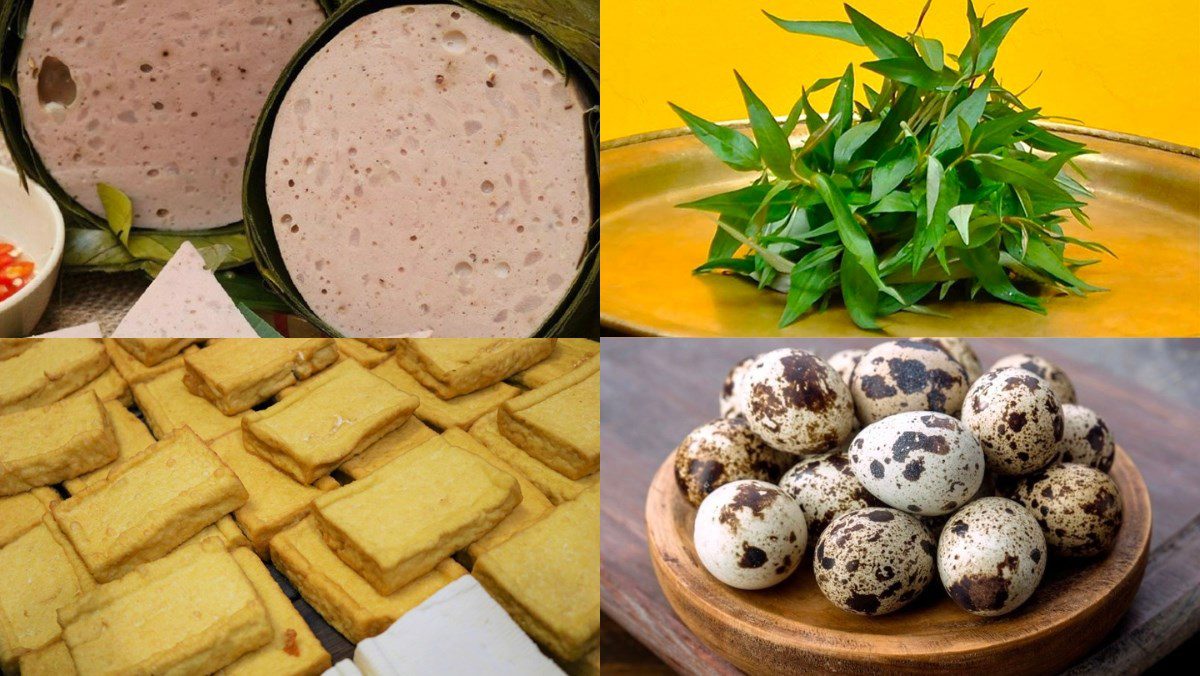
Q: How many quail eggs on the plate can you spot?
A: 15